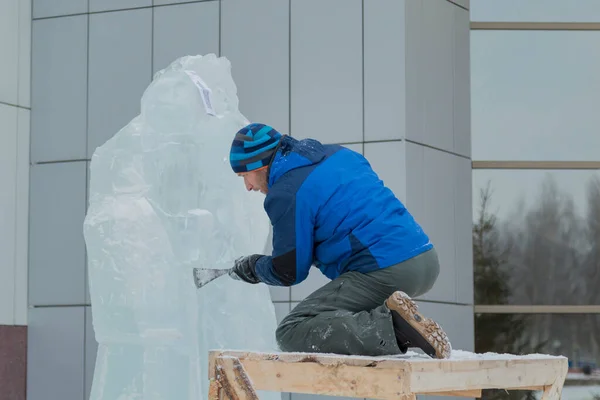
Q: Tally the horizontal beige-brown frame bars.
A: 3